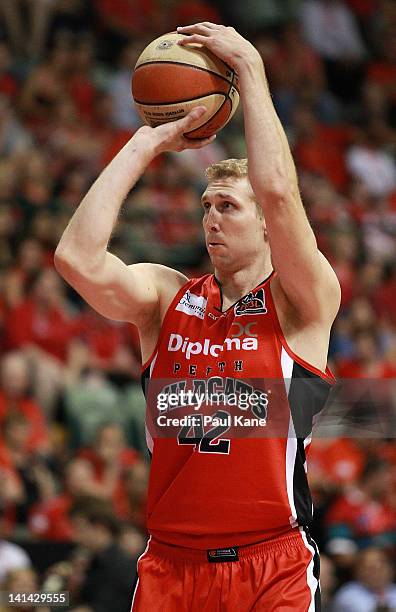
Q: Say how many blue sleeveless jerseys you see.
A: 0